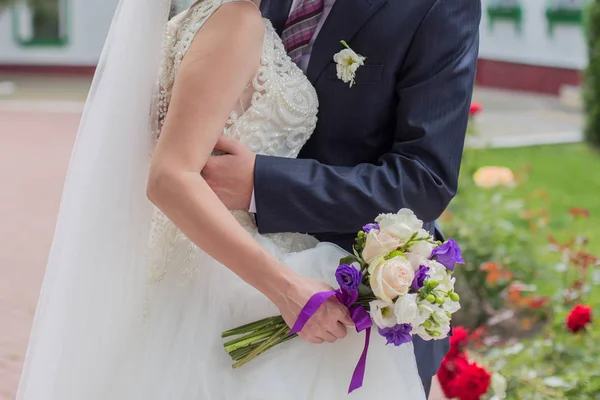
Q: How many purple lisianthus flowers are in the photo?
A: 5